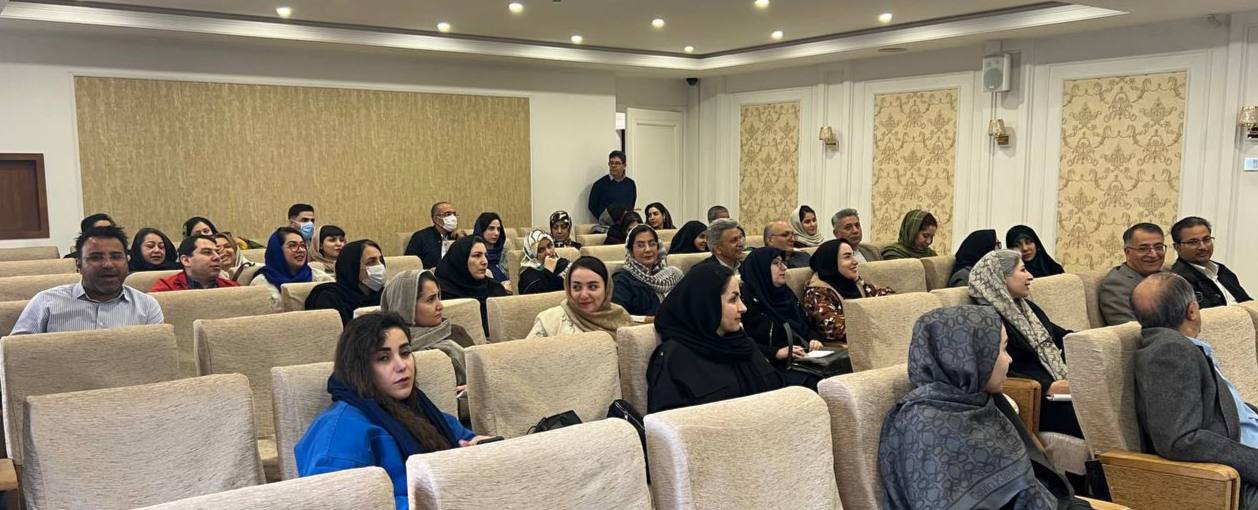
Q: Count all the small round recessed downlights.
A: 9